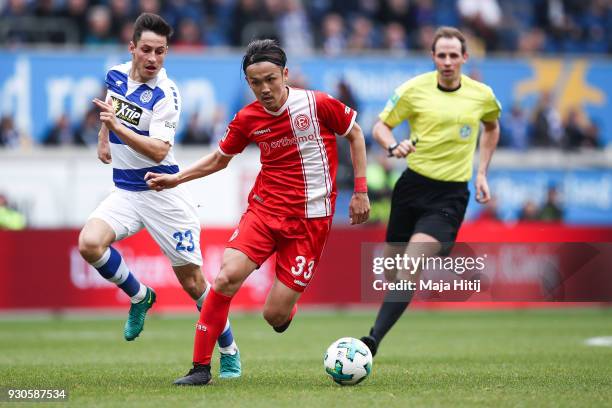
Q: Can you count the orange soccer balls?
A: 0